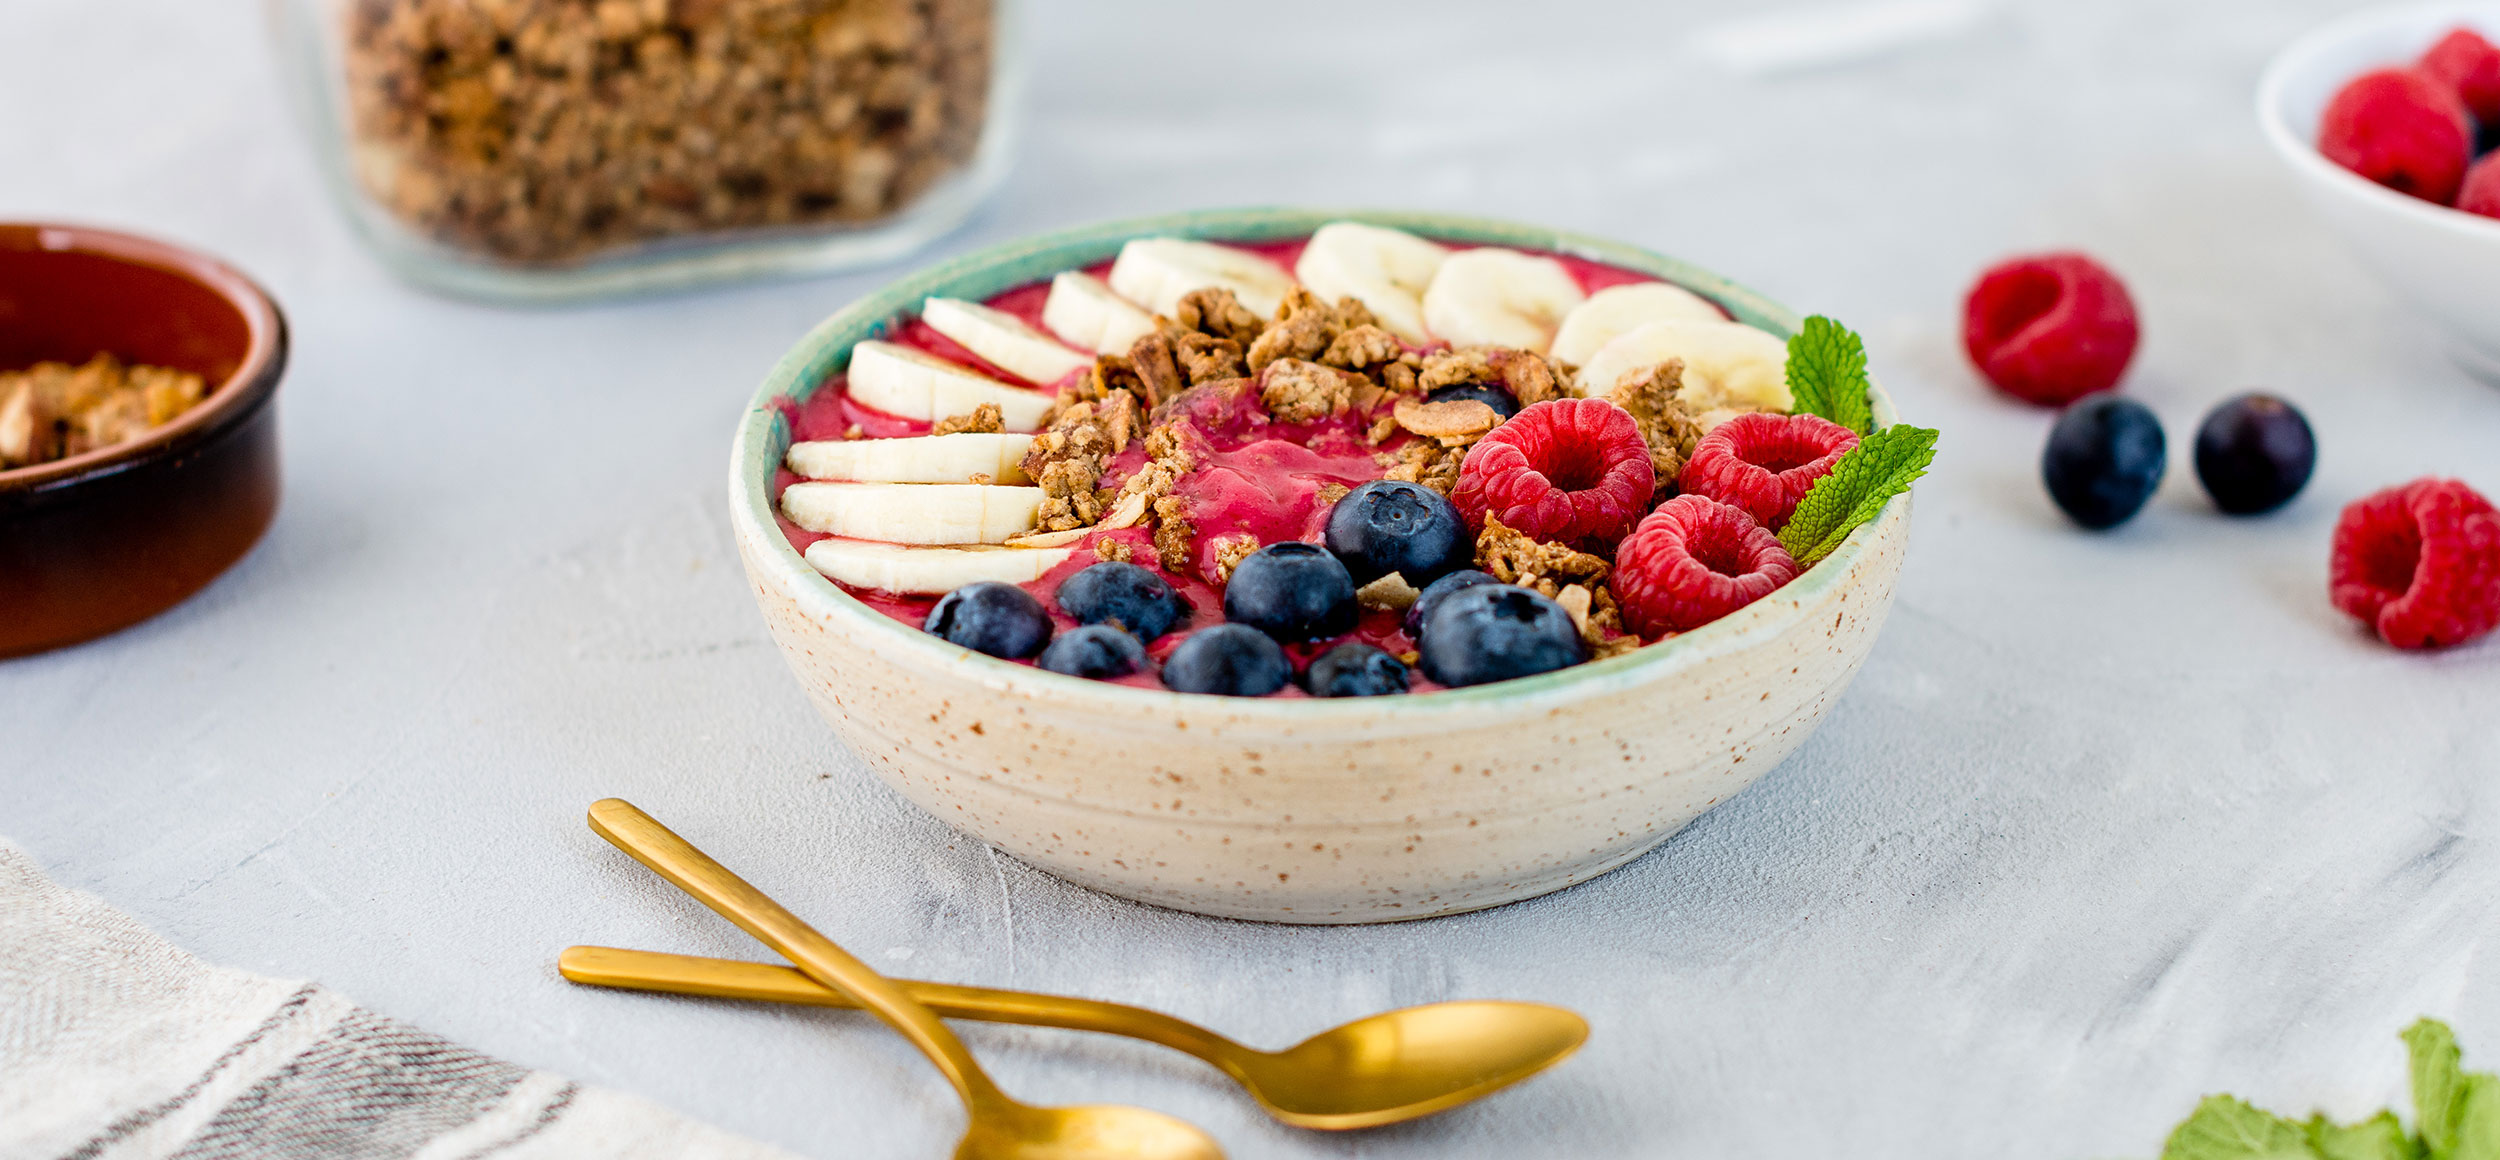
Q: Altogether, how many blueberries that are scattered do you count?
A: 2